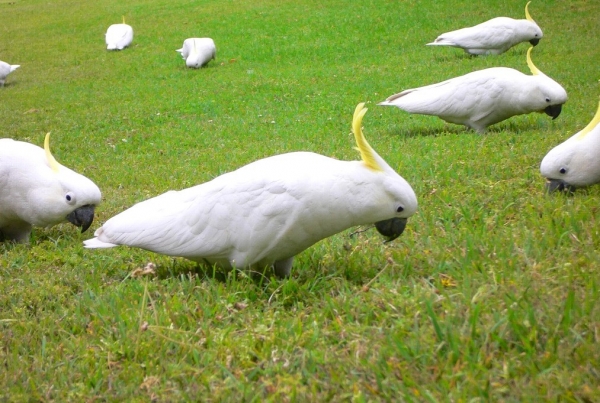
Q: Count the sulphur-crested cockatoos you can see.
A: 8